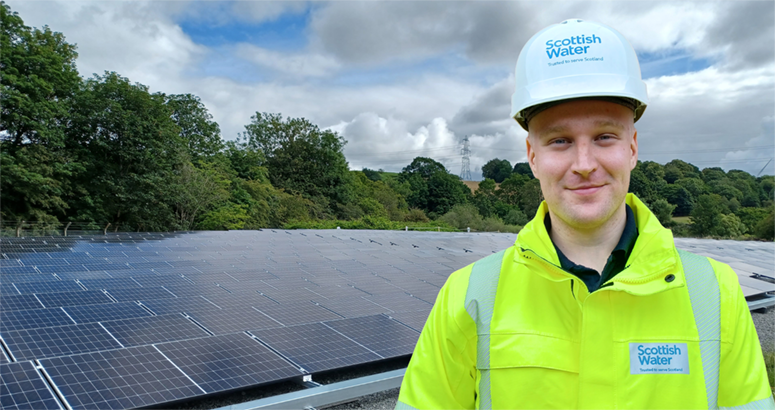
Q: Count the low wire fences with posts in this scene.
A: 1